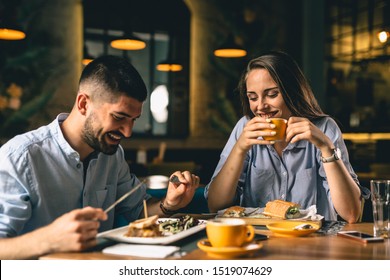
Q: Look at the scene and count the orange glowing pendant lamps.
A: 5